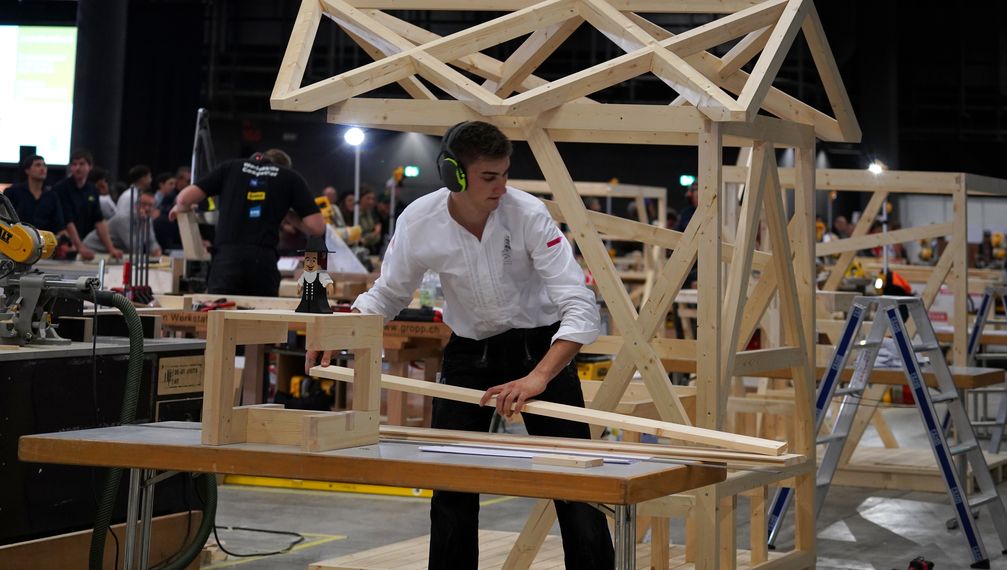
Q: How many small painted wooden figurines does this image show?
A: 1